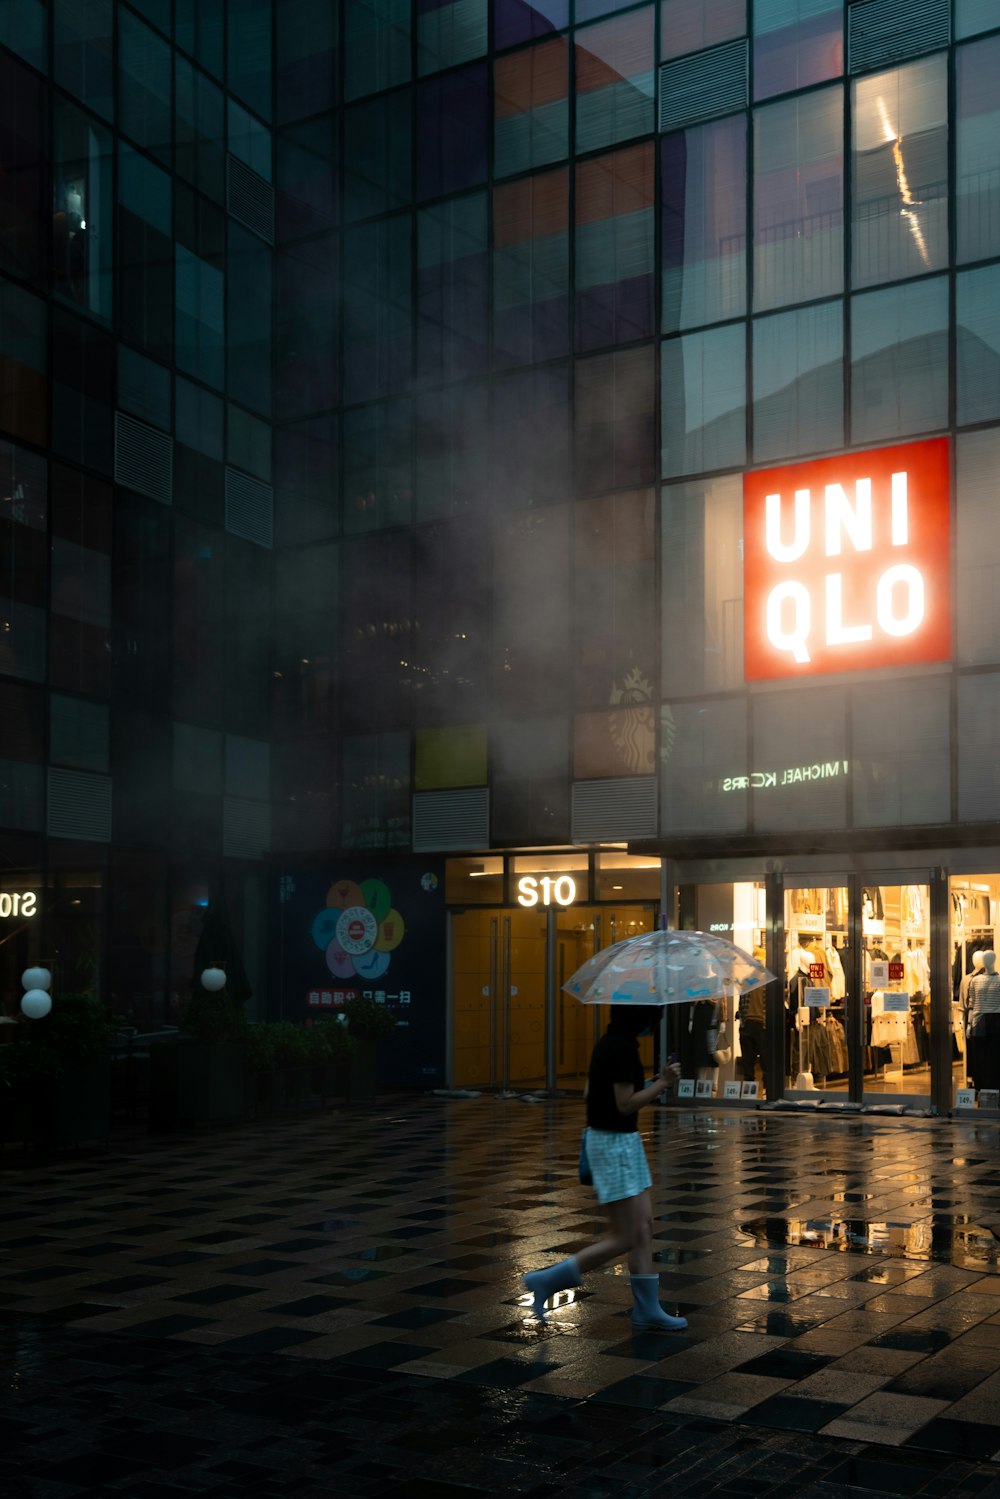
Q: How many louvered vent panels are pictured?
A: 9